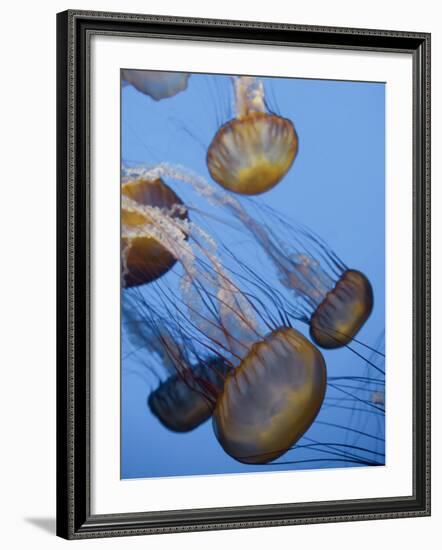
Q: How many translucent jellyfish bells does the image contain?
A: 6